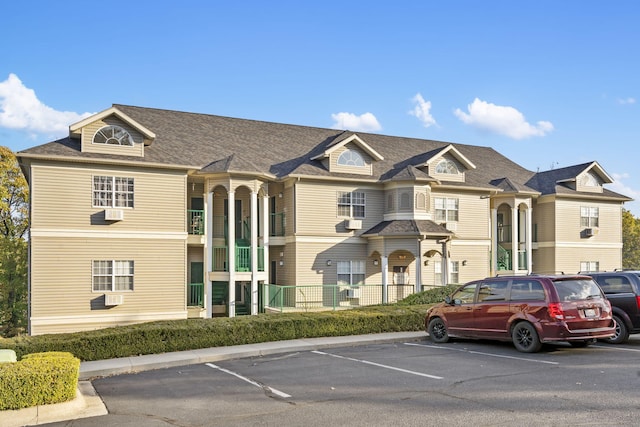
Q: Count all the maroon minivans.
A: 1